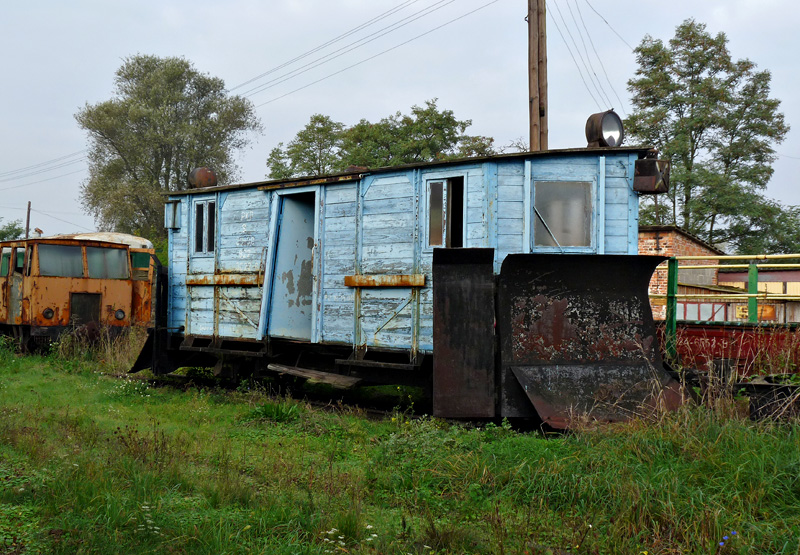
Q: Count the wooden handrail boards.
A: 2